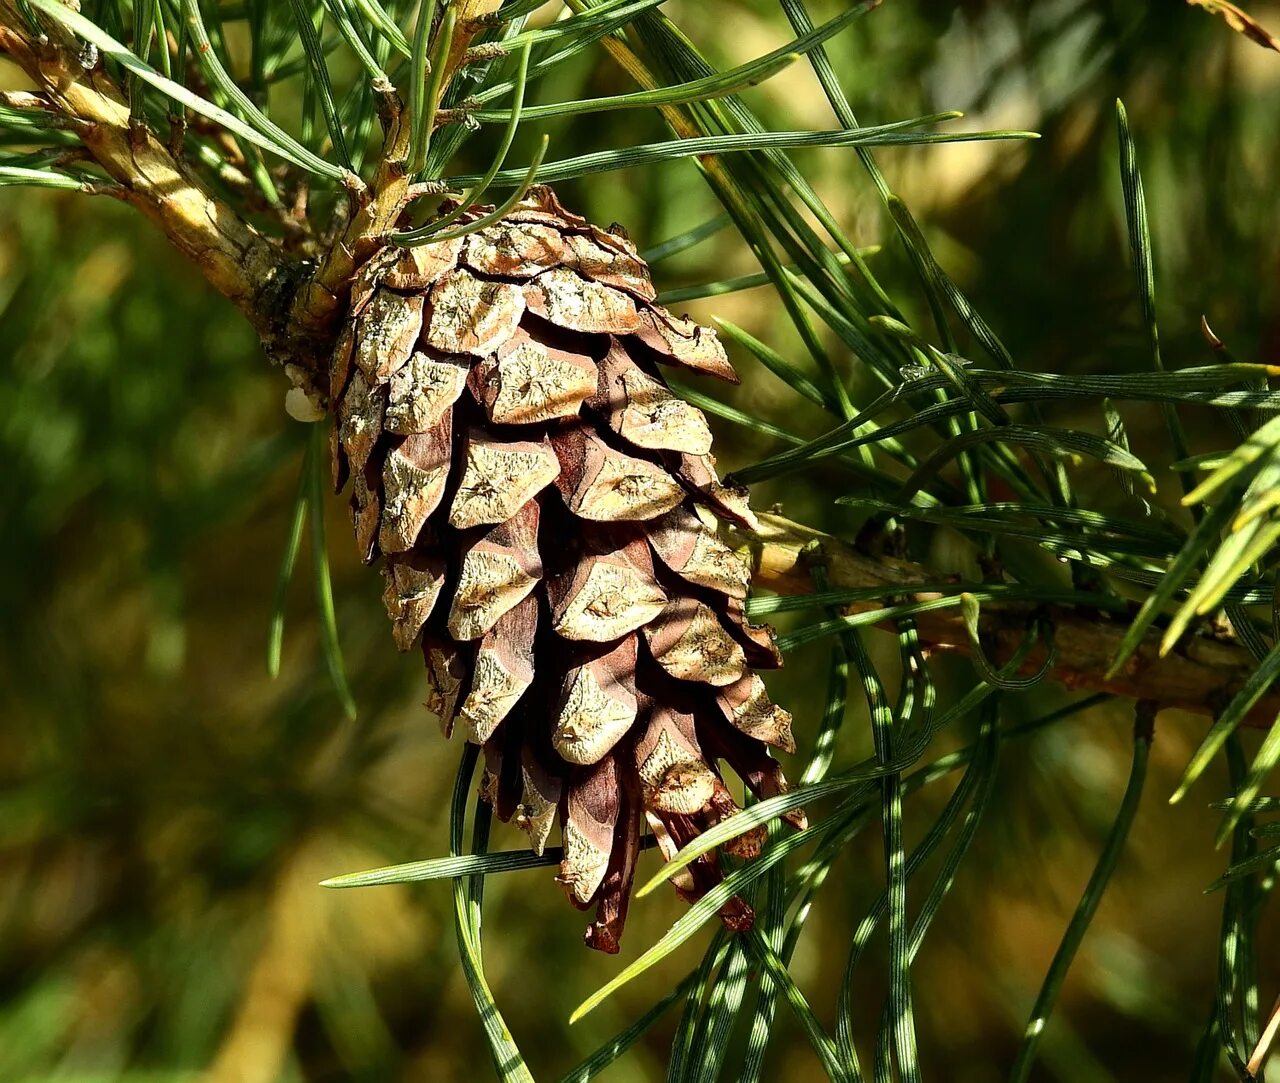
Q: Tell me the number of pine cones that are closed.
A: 0